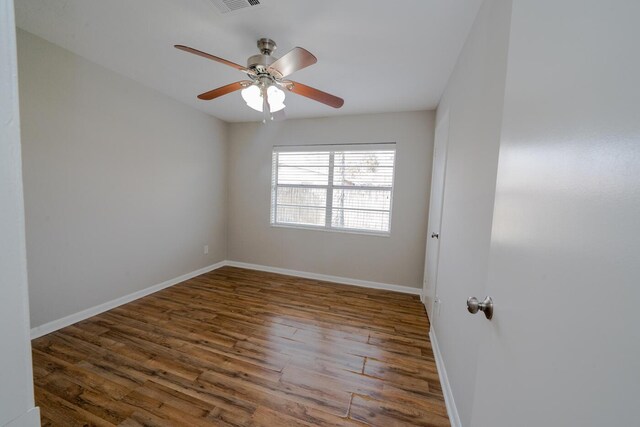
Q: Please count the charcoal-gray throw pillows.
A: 0